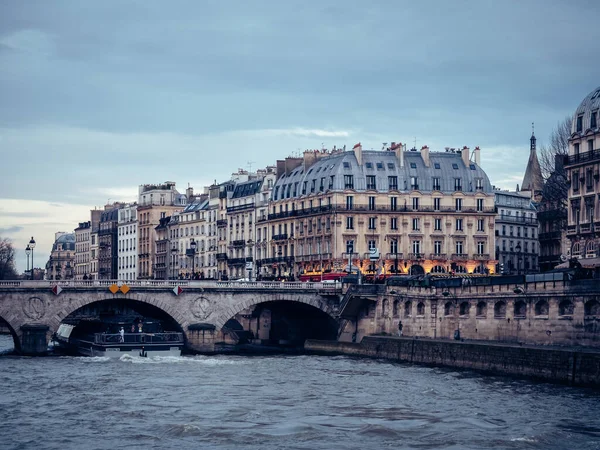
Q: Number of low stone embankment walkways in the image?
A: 1